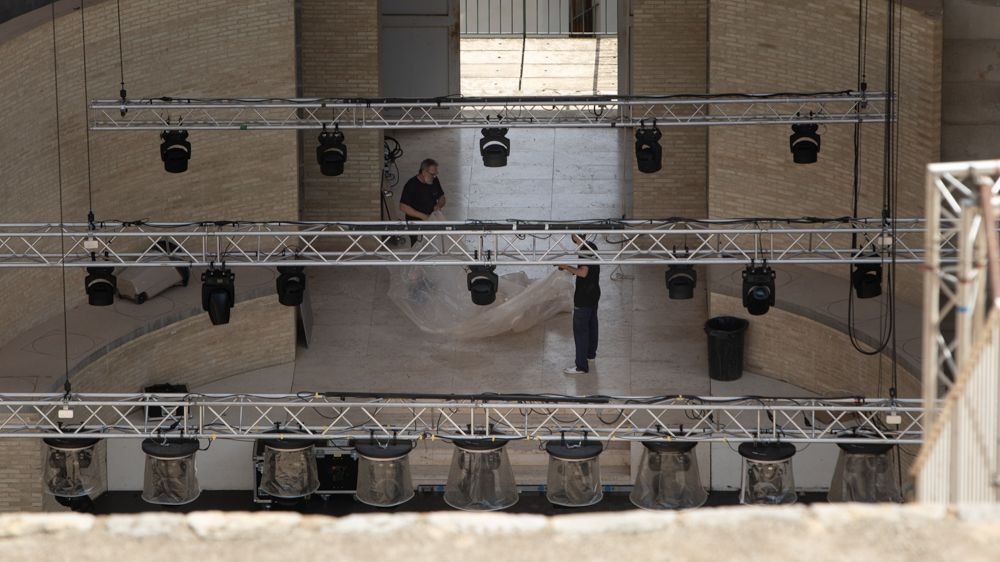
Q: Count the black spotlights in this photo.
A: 12